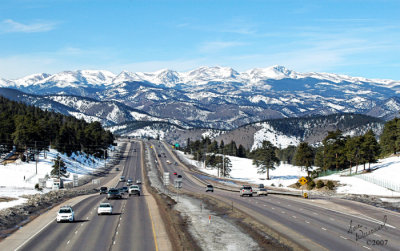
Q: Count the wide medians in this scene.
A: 1